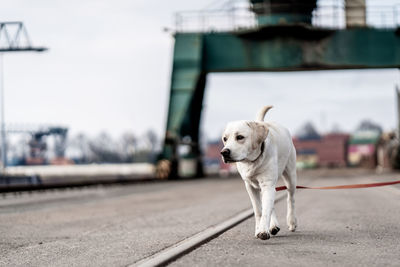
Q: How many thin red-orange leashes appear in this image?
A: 1